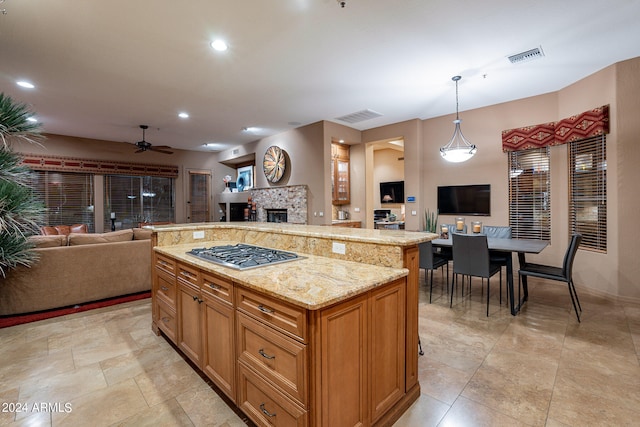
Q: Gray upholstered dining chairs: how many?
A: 5